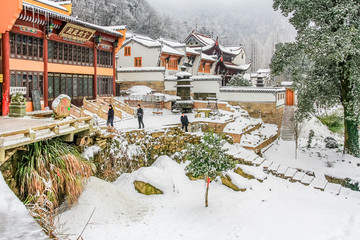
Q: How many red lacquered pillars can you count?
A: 4